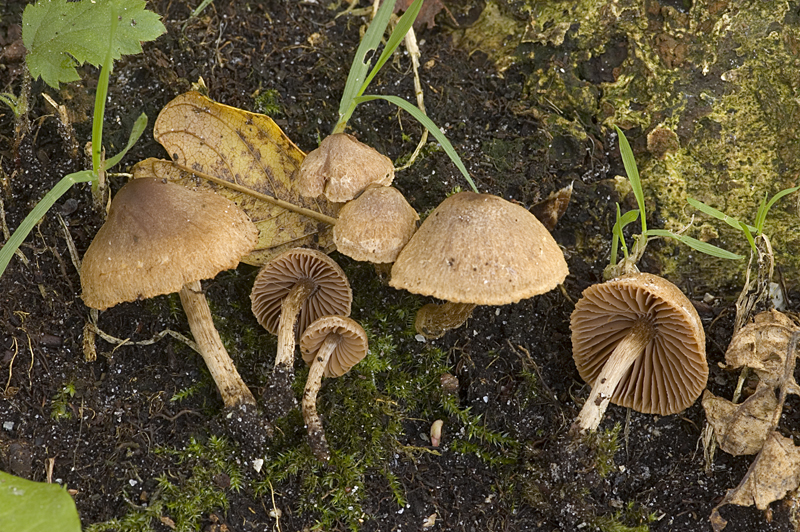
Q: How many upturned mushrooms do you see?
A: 3